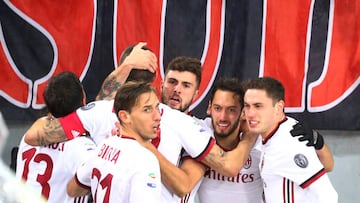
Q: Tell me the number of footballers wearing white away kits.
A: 6